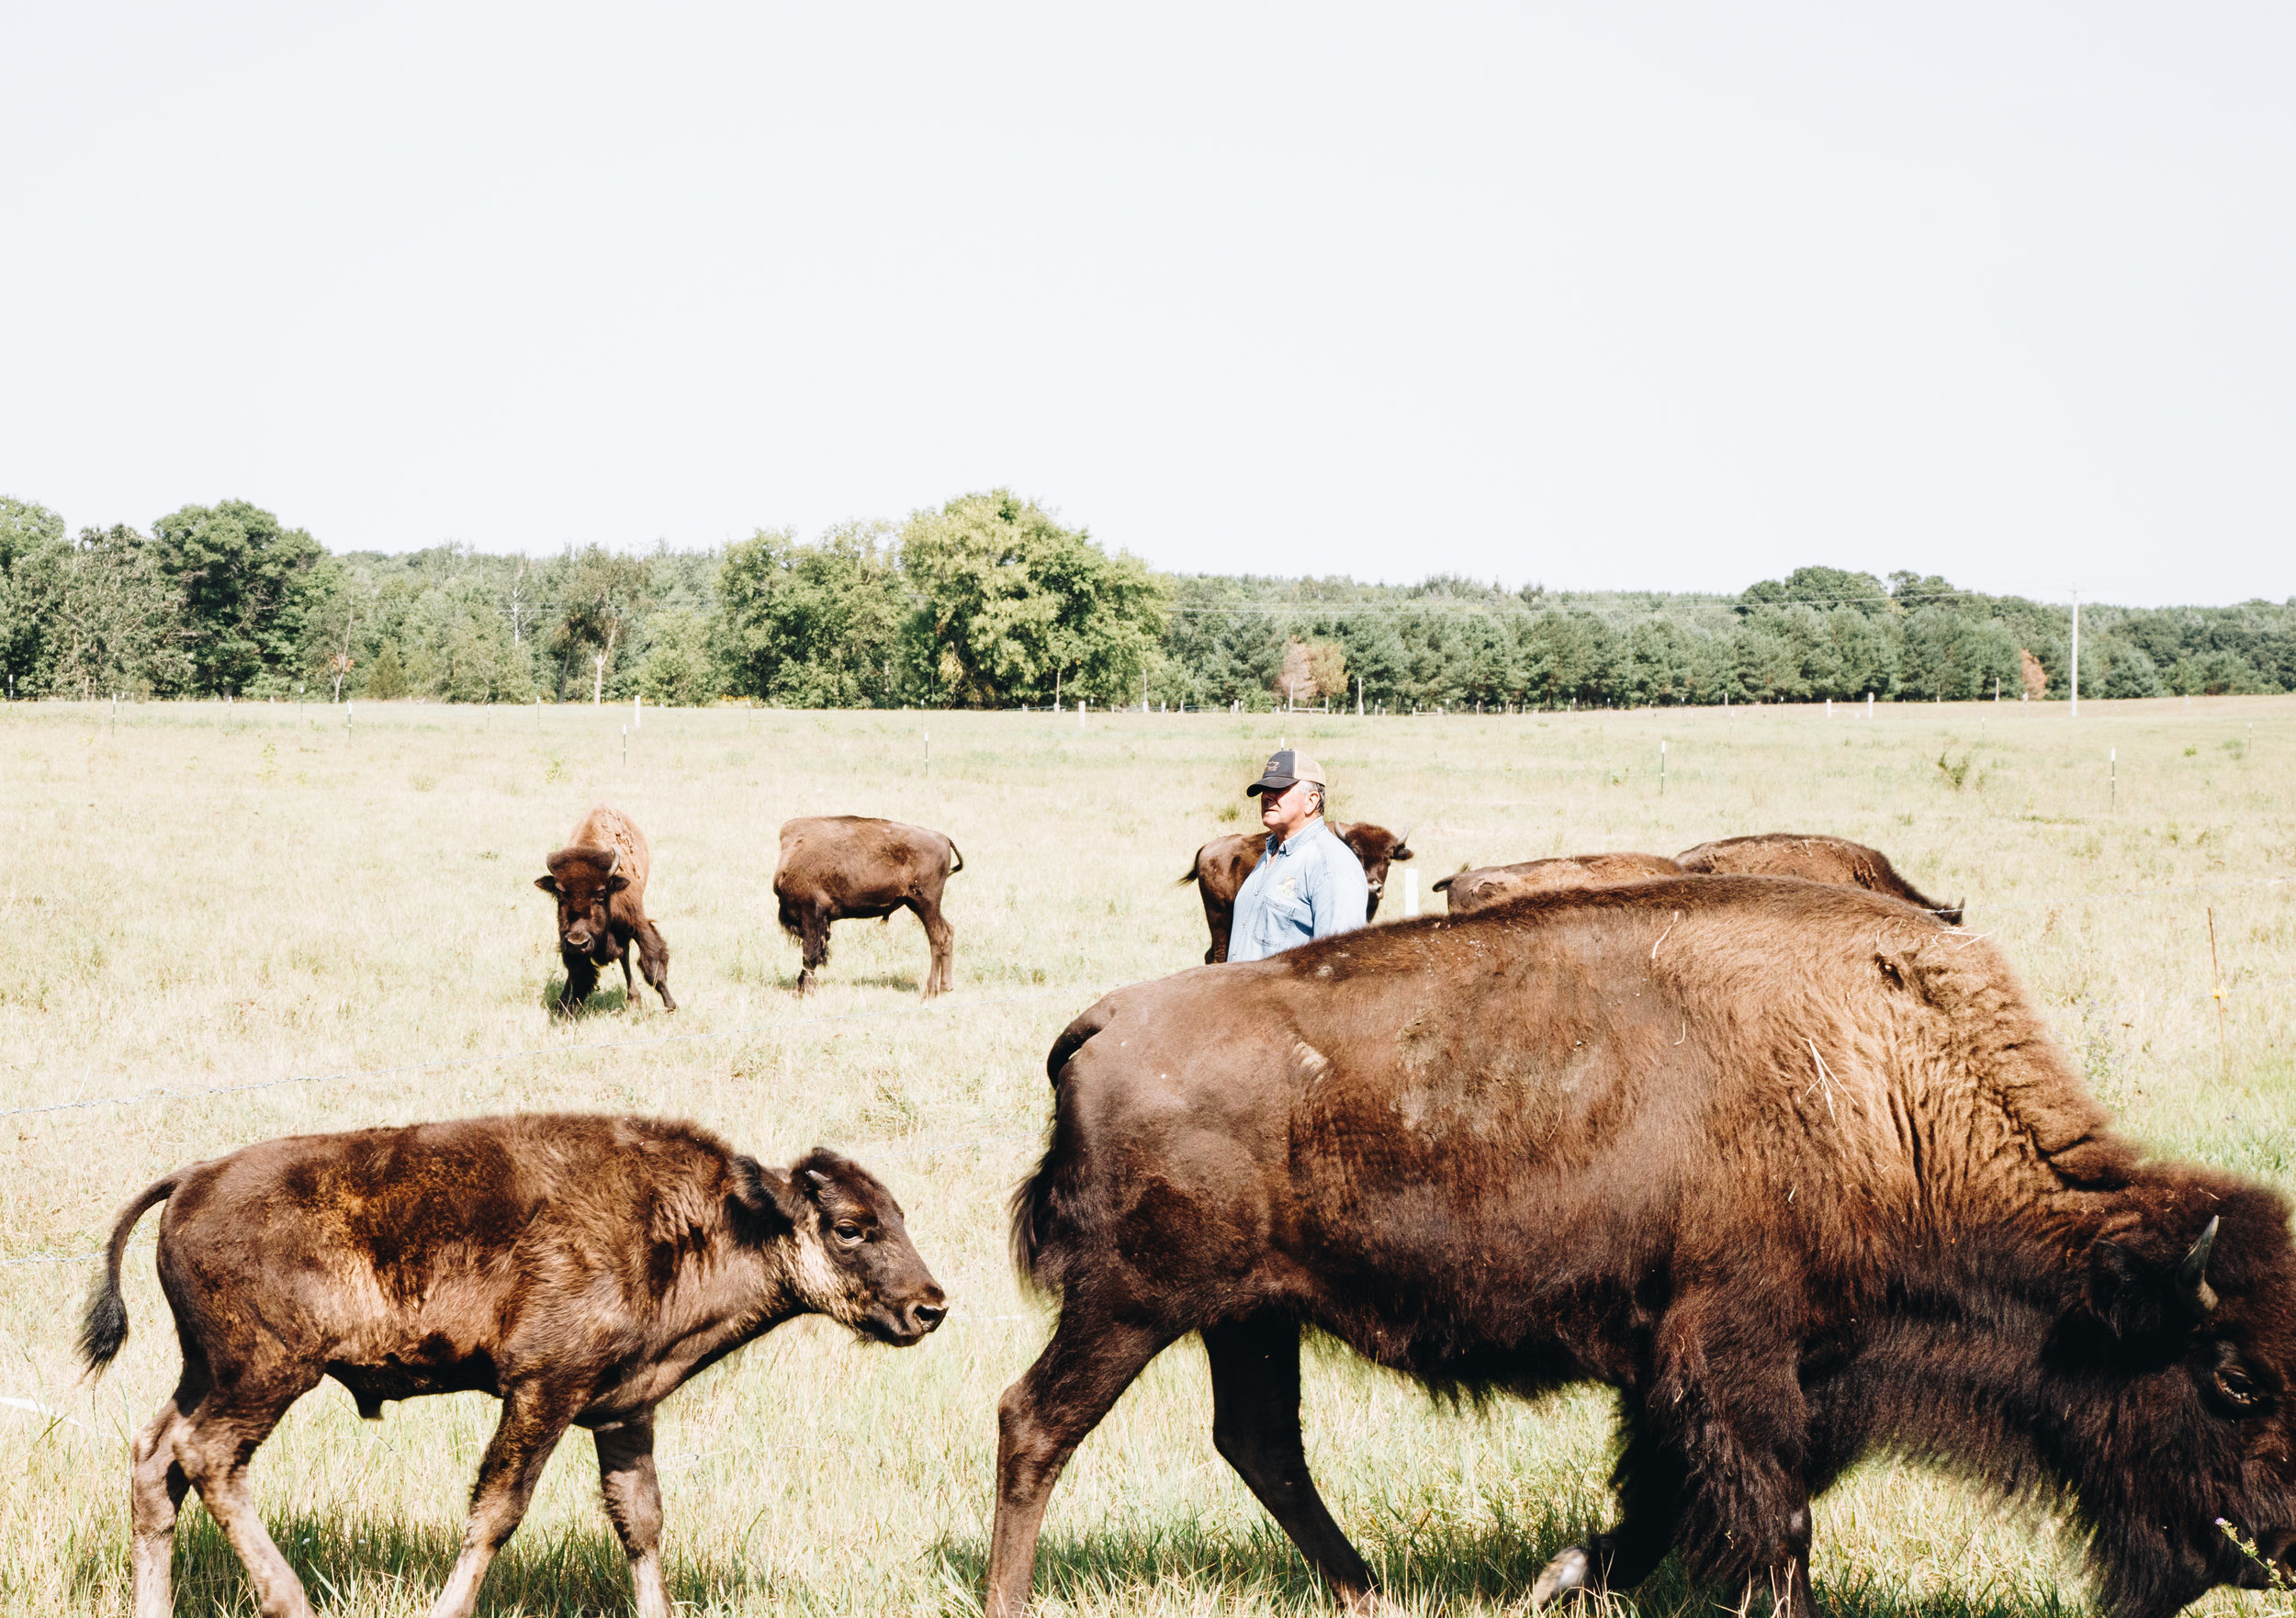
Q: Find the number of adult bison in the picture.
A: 6